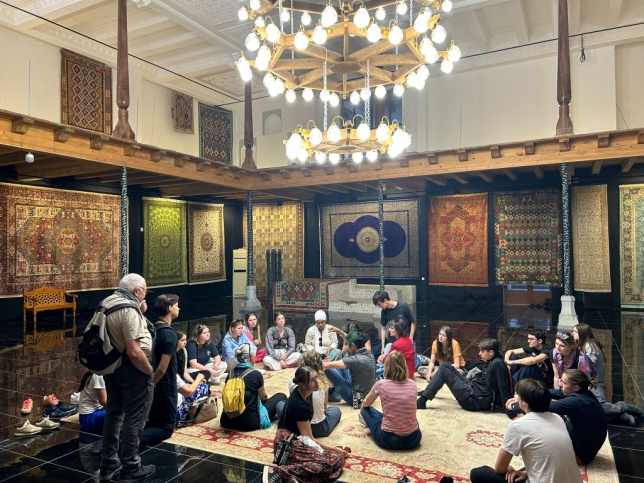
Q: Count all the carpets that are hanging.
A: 12